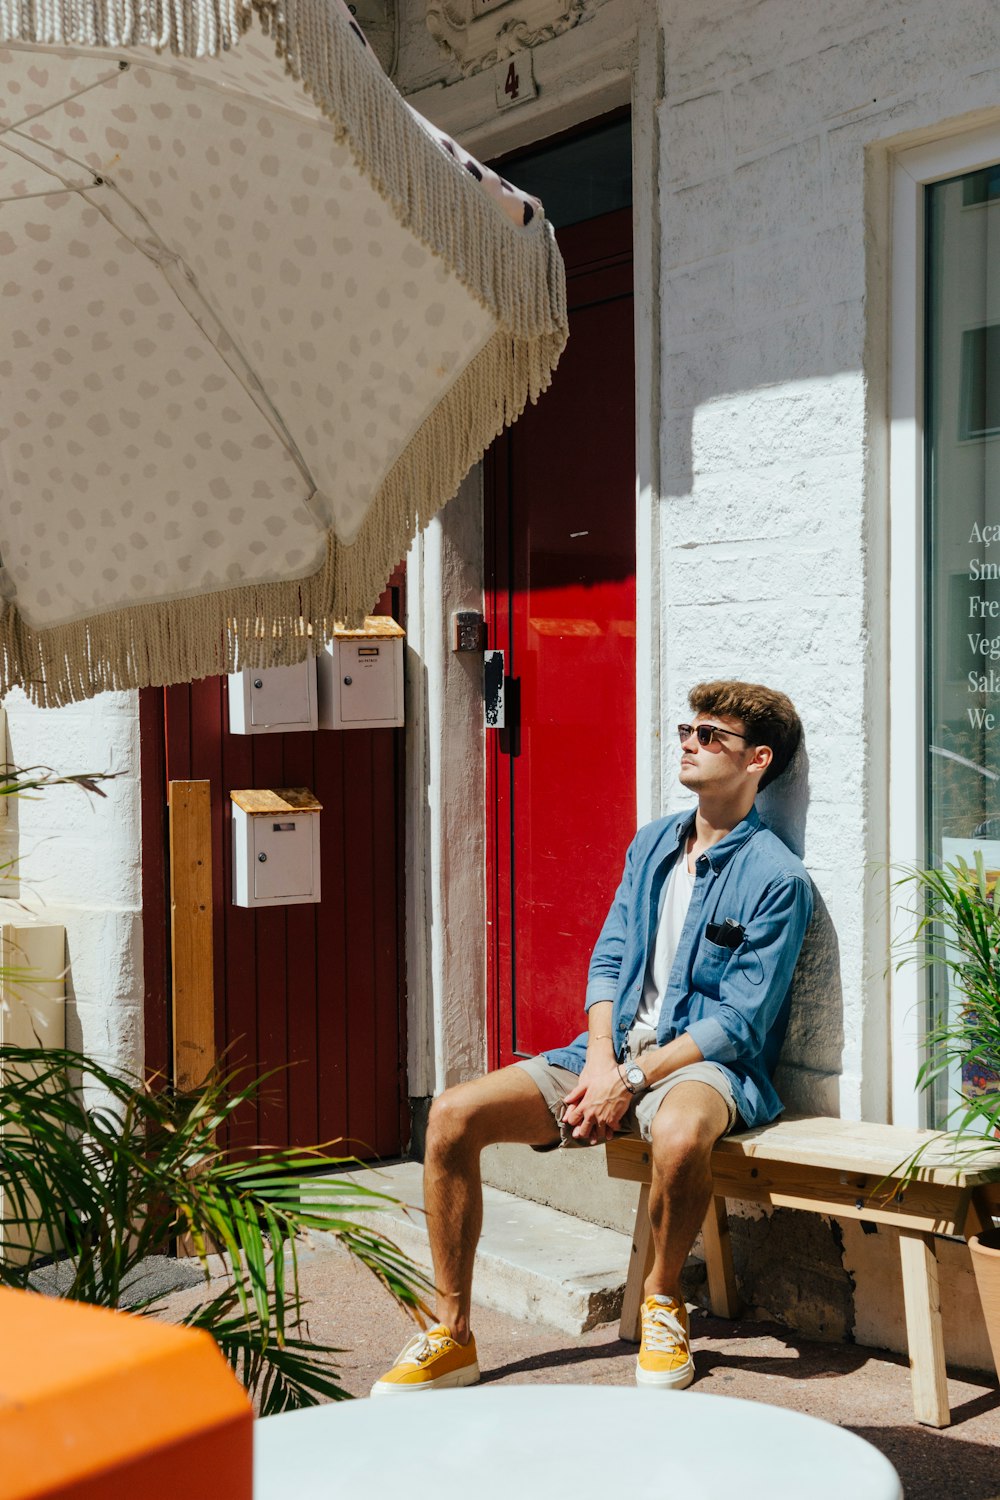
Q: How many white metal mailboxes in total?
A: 3